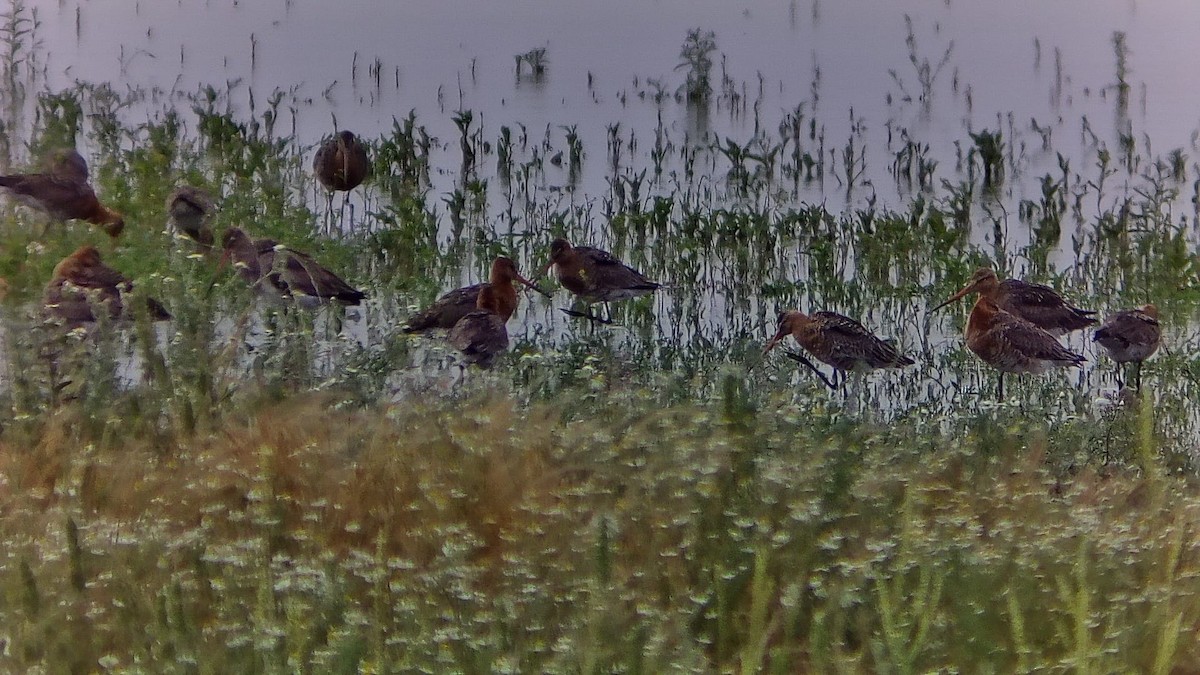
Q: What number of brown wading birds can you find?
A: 13